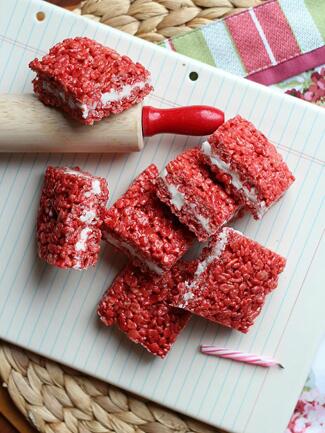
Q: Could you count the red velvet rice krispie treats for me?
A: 7